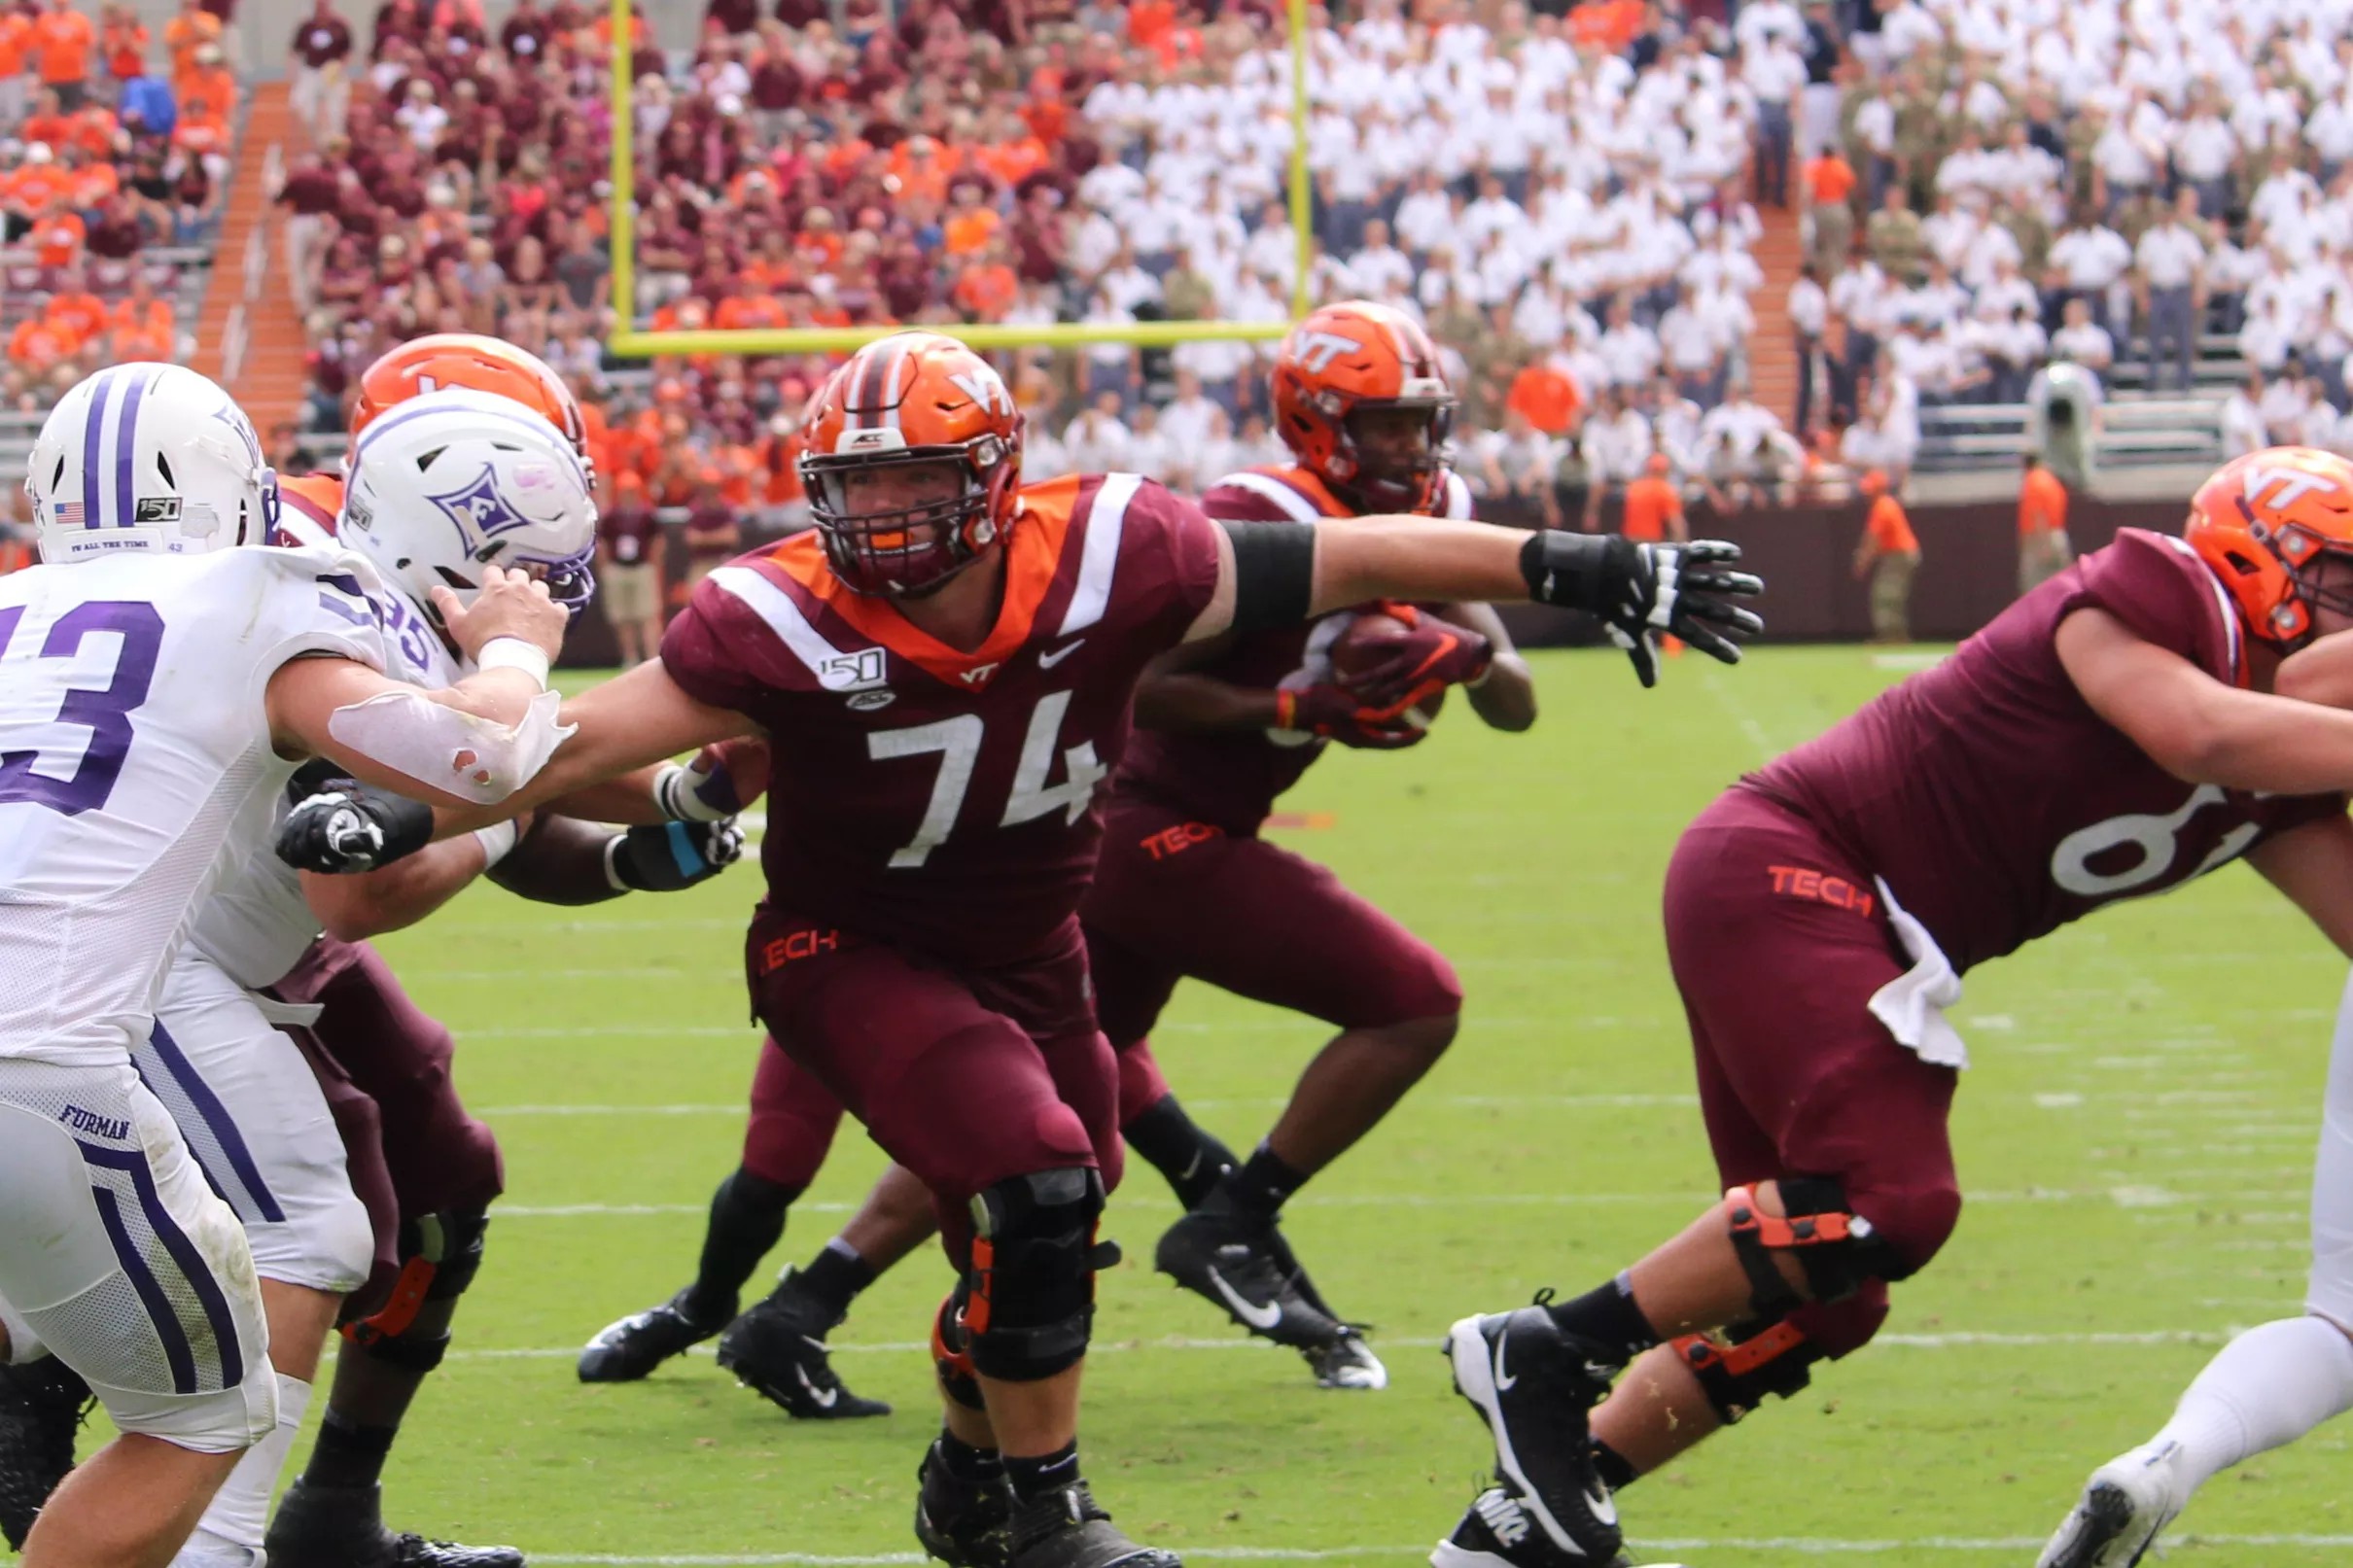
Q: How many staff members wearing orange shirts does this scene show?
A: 3